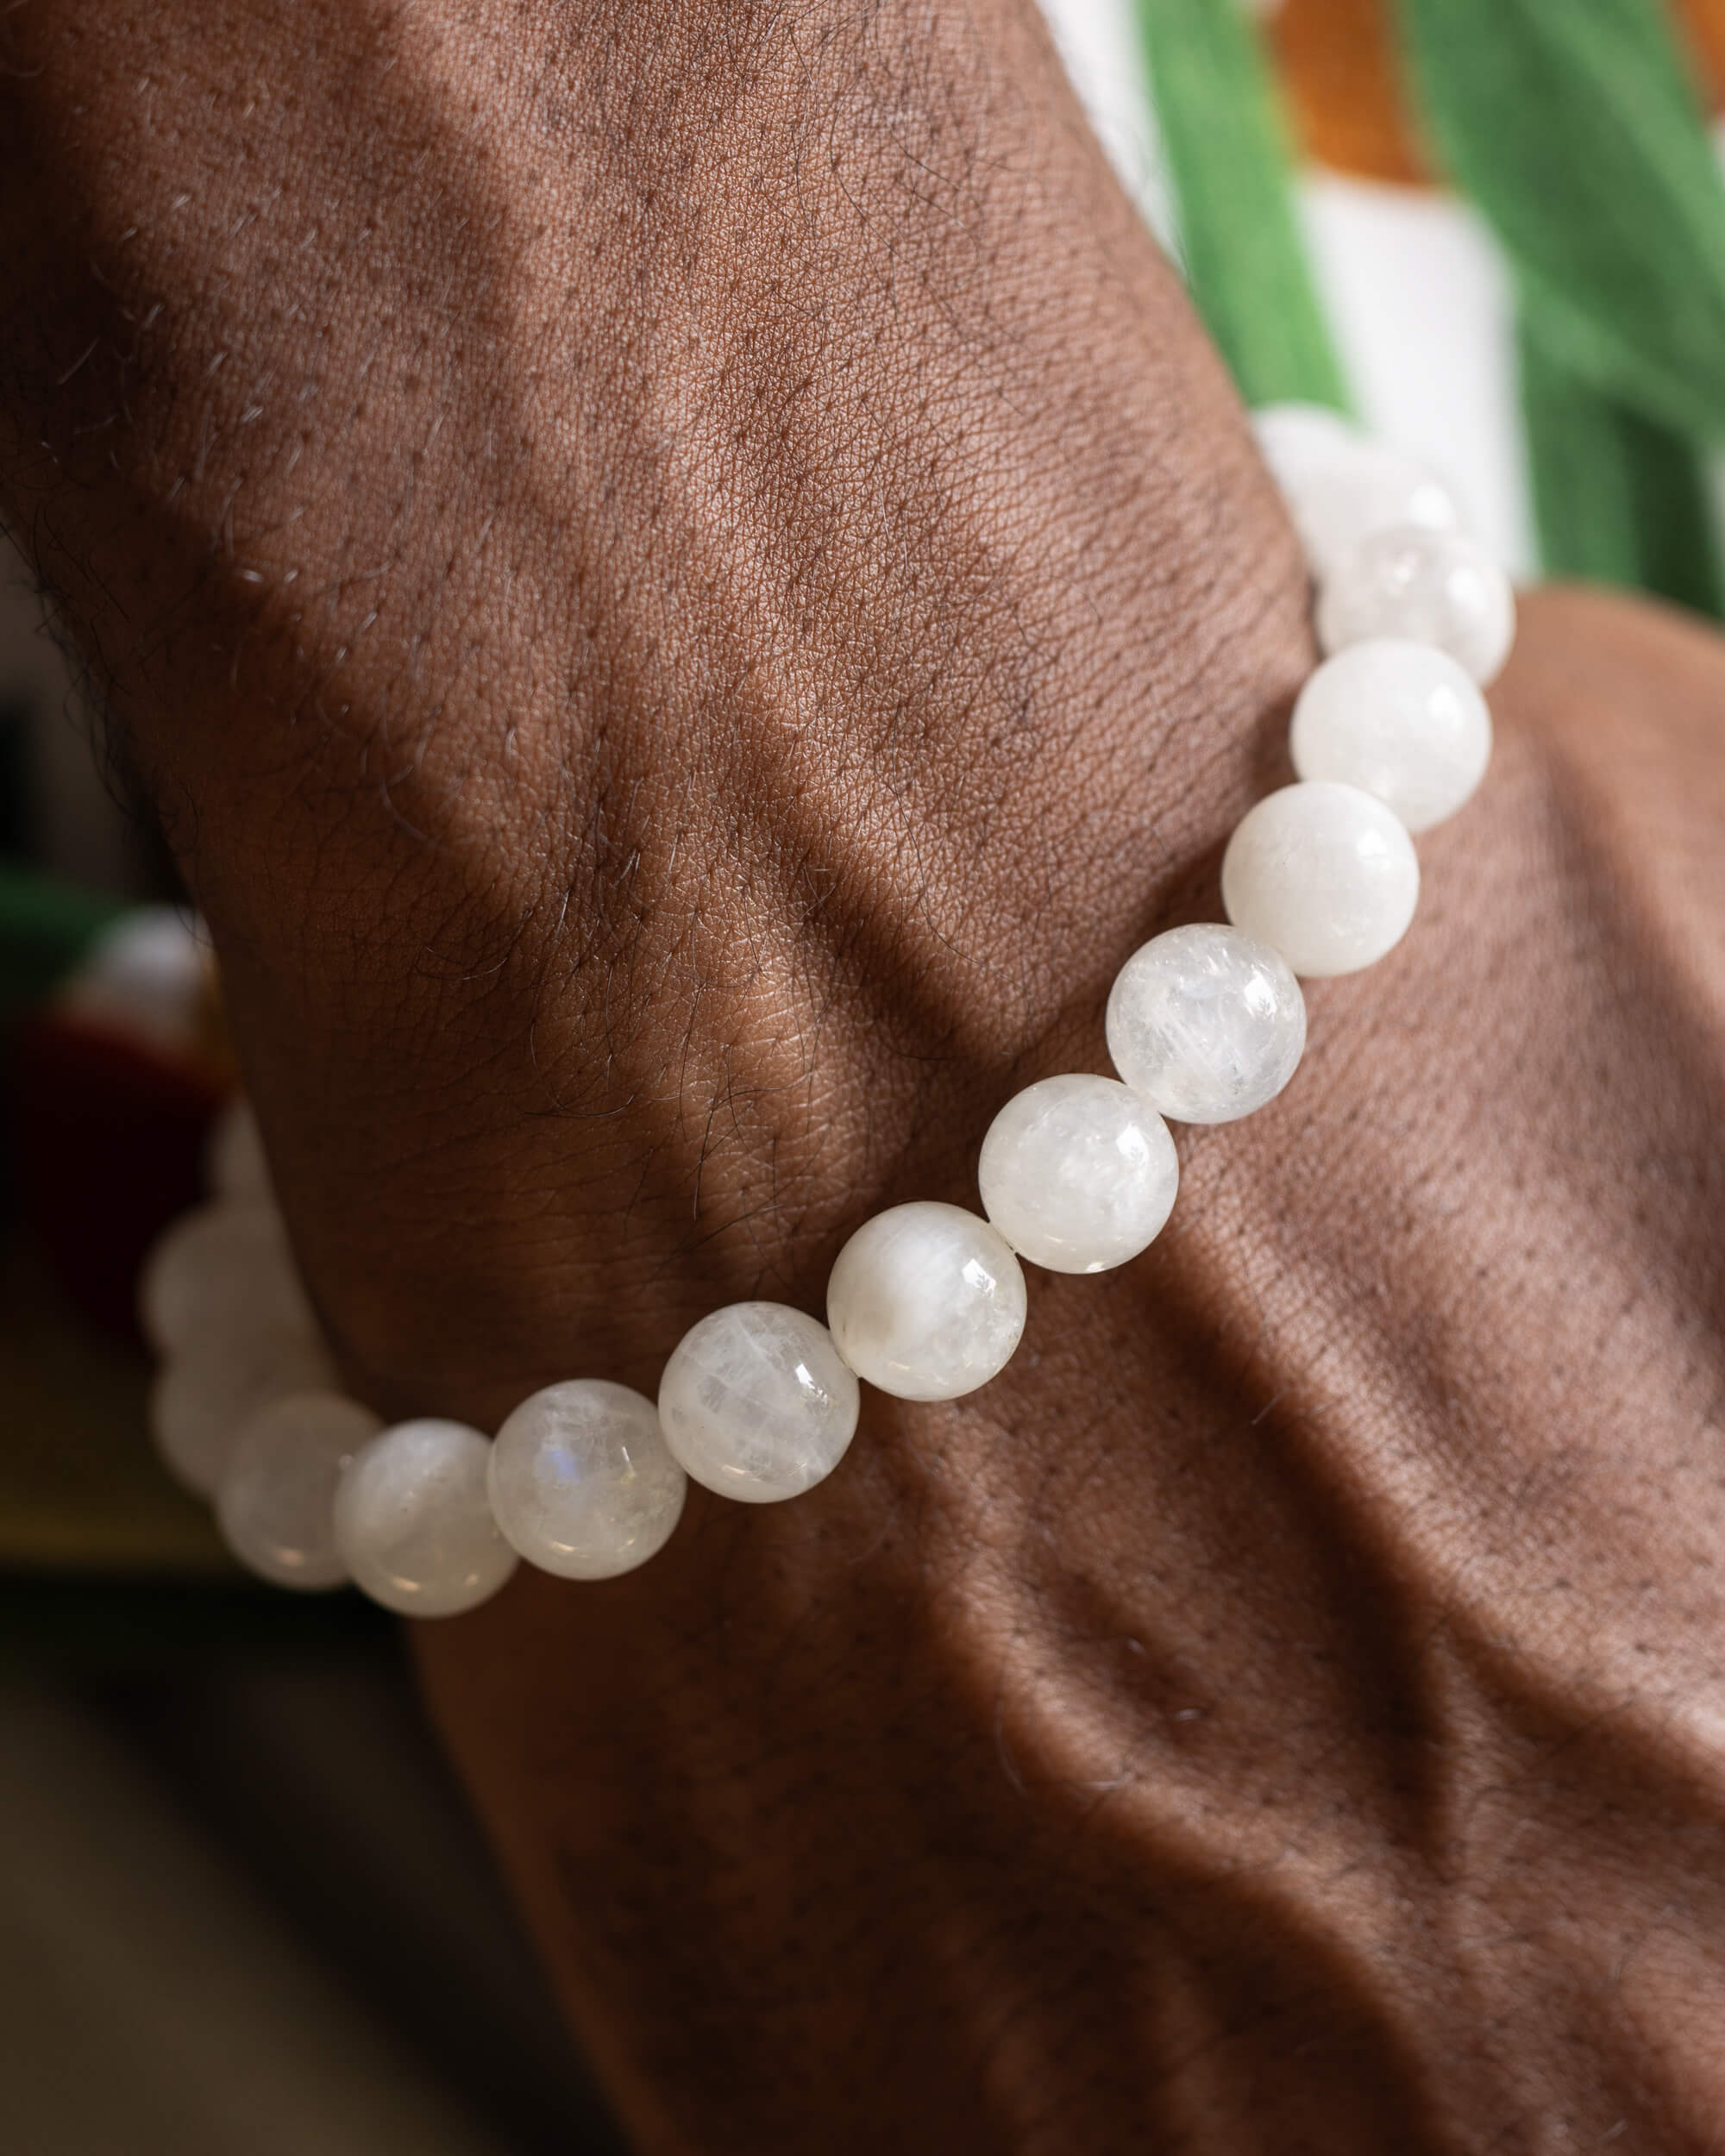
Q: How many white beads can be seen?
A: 15